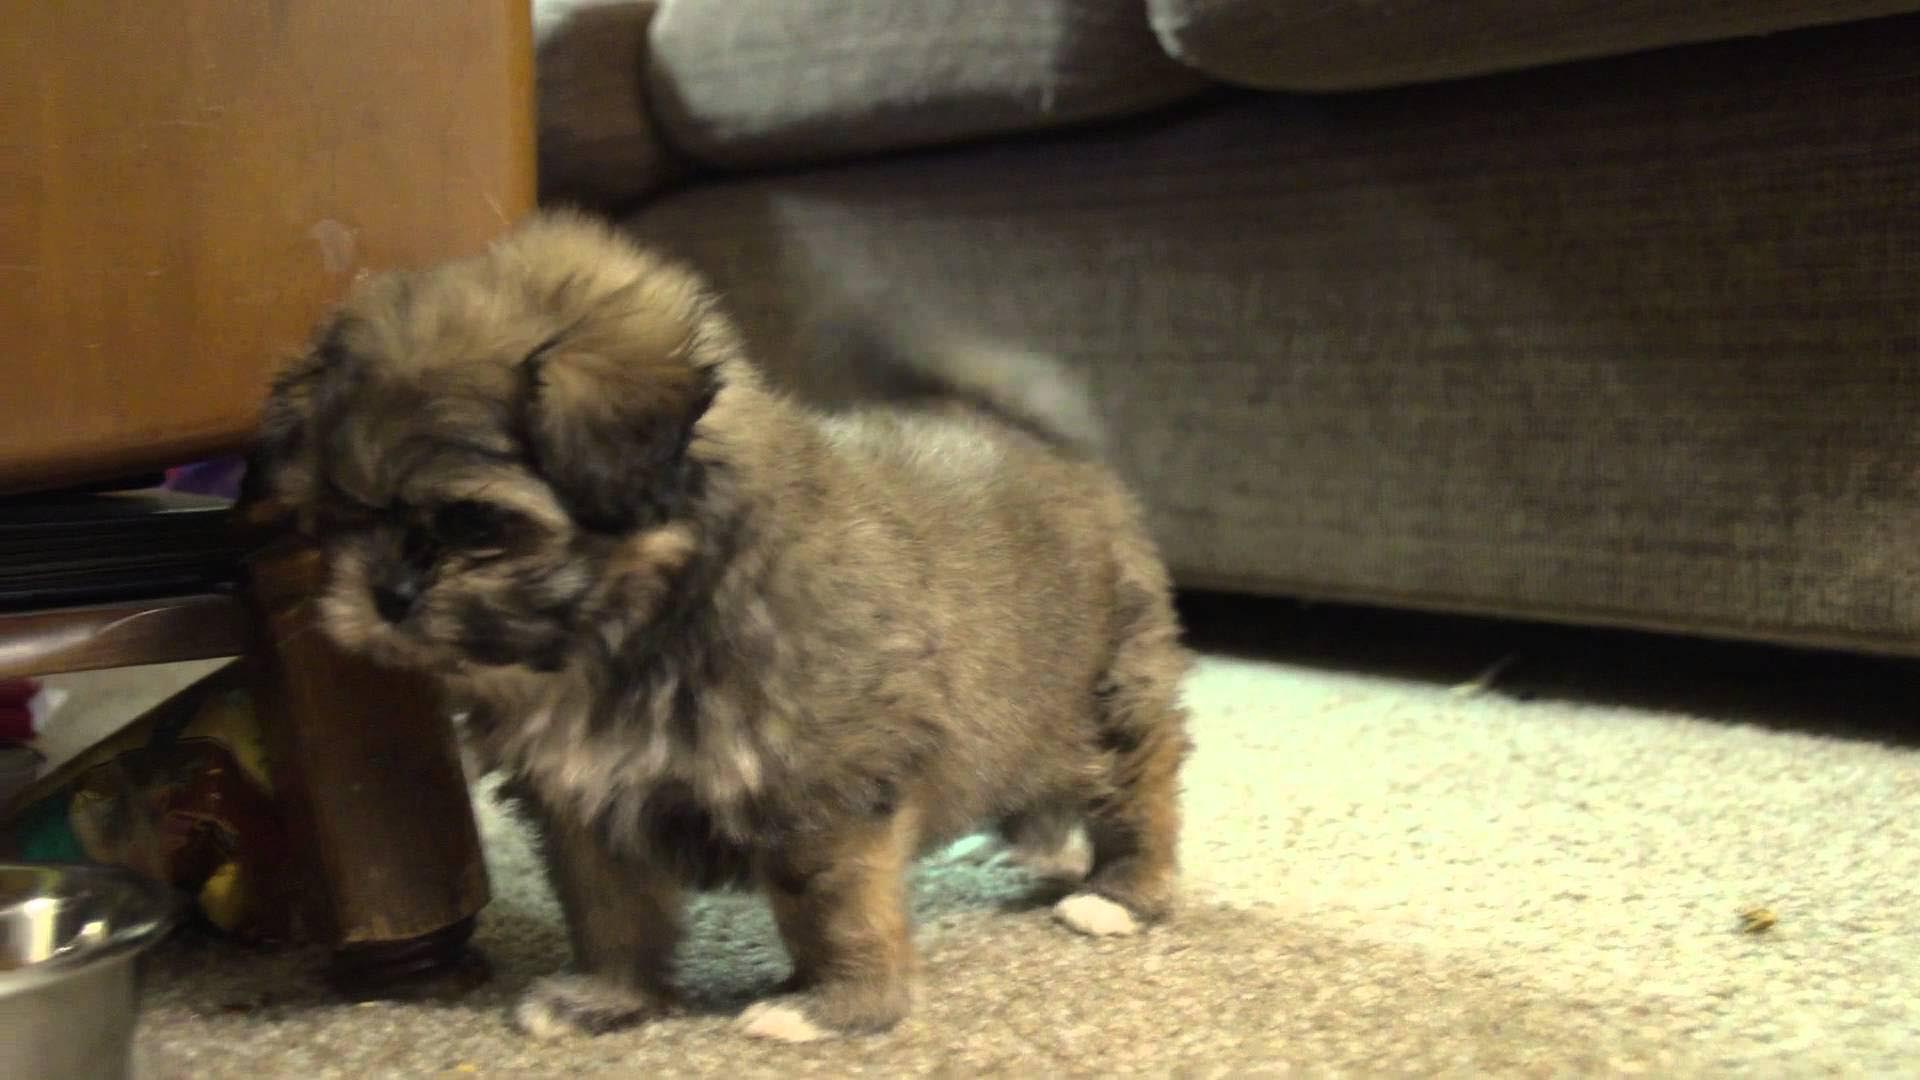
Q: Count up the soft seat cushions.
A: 3